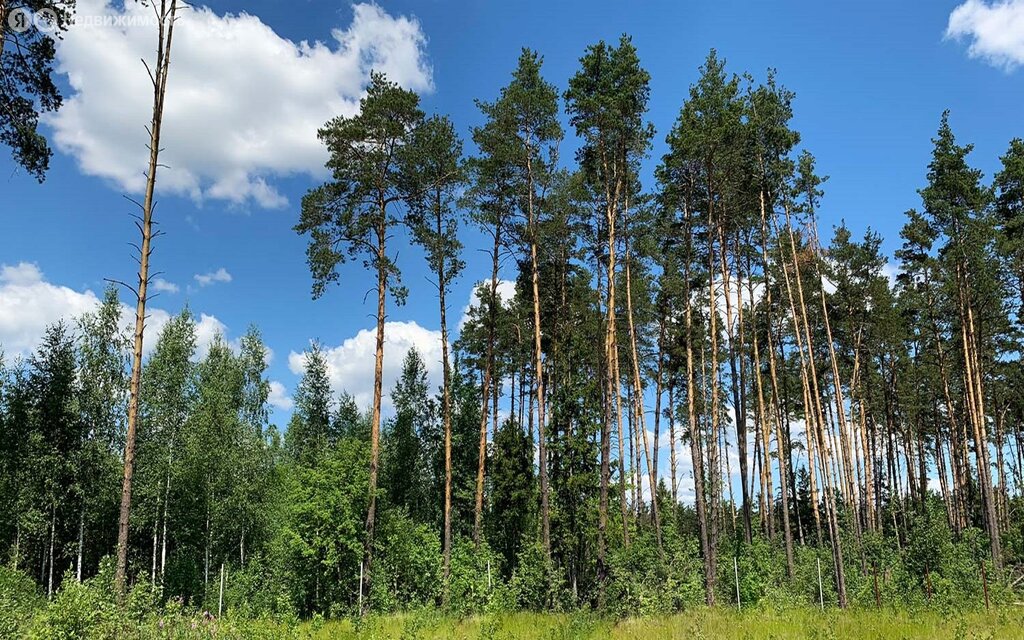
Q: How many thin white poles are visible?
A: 5